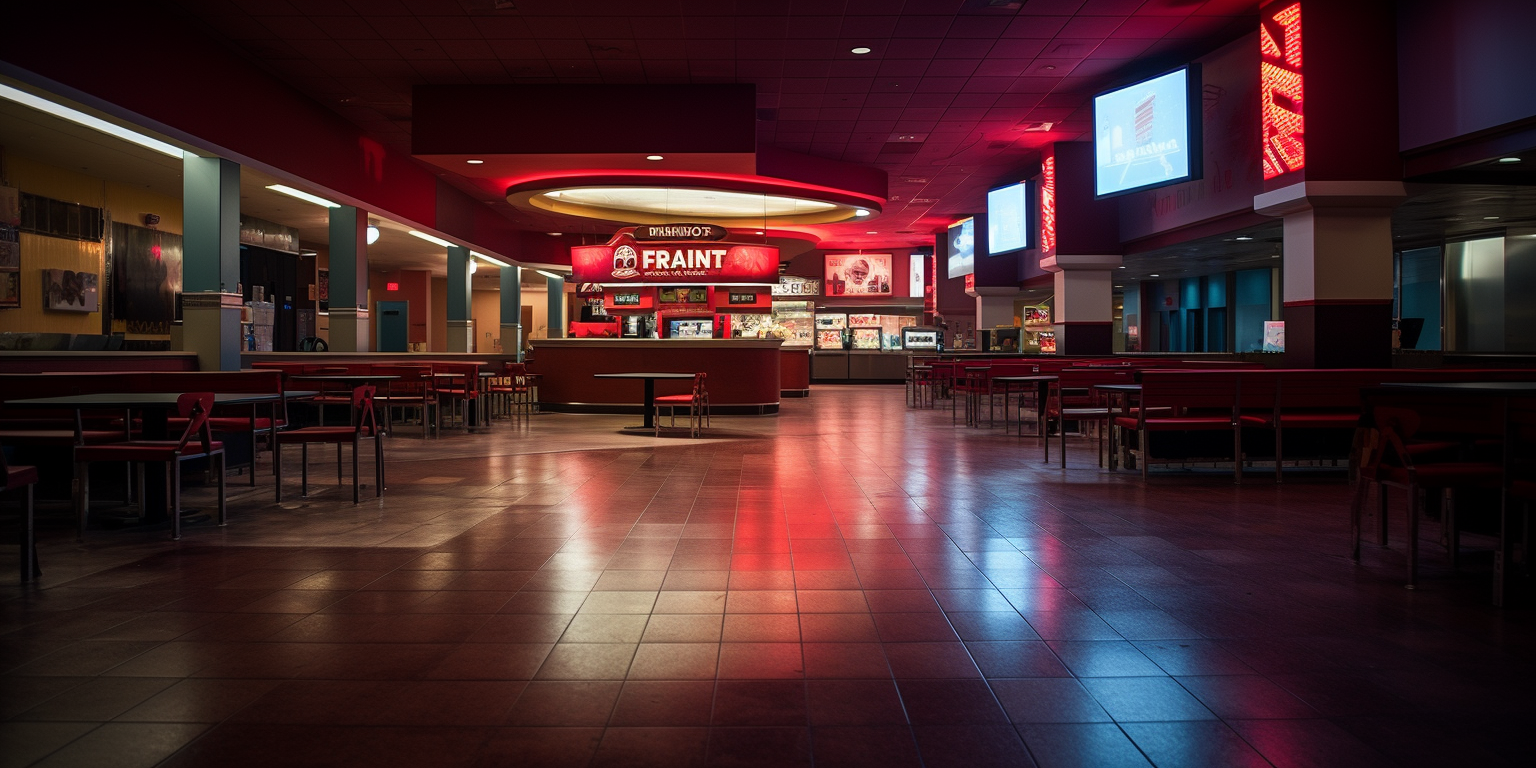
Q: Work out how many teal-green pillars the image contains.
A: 5